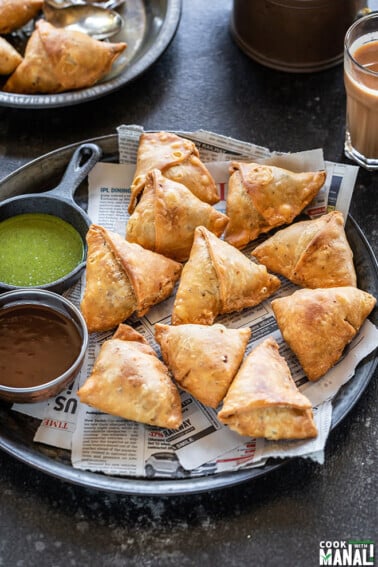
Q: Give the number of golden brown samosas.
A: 13